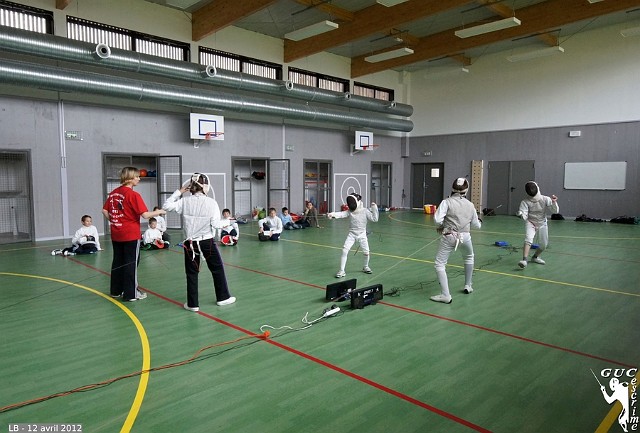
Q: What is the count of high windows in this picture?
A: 5